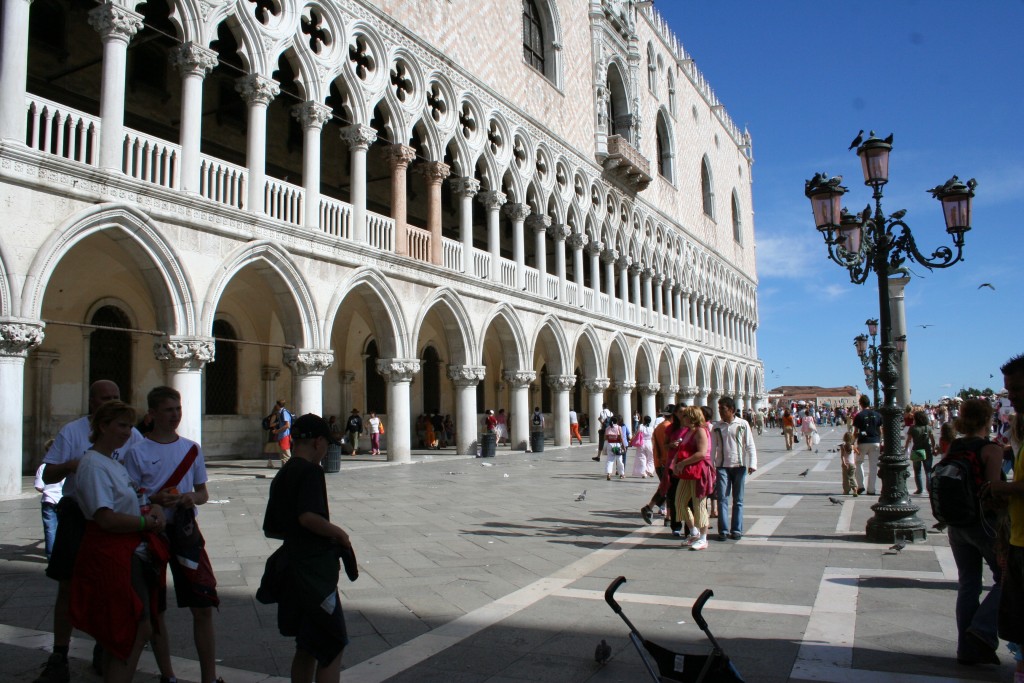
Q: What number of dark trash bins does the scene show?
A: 3